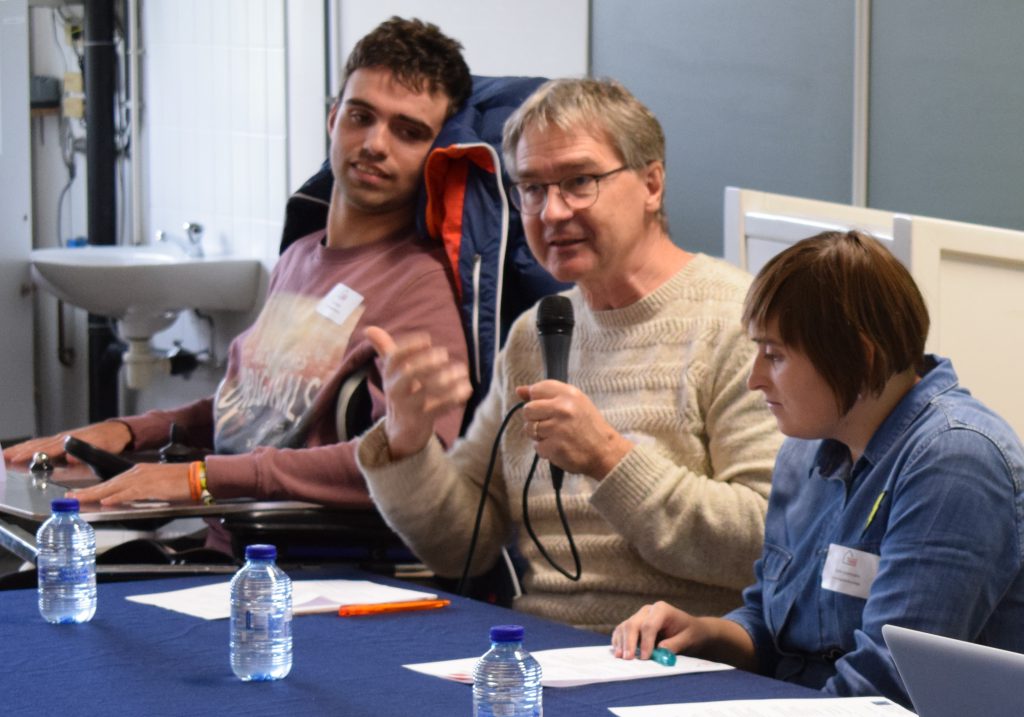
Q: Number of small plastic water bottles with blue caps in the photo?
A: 3